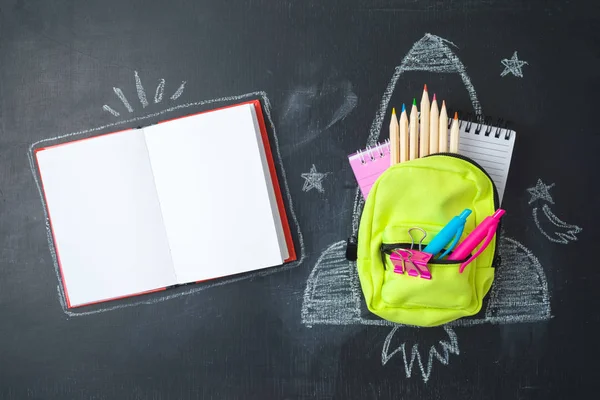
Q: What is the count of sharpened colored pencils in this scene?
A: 7